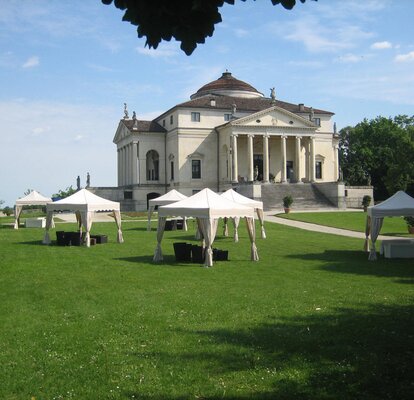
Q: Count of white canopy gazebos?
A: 6